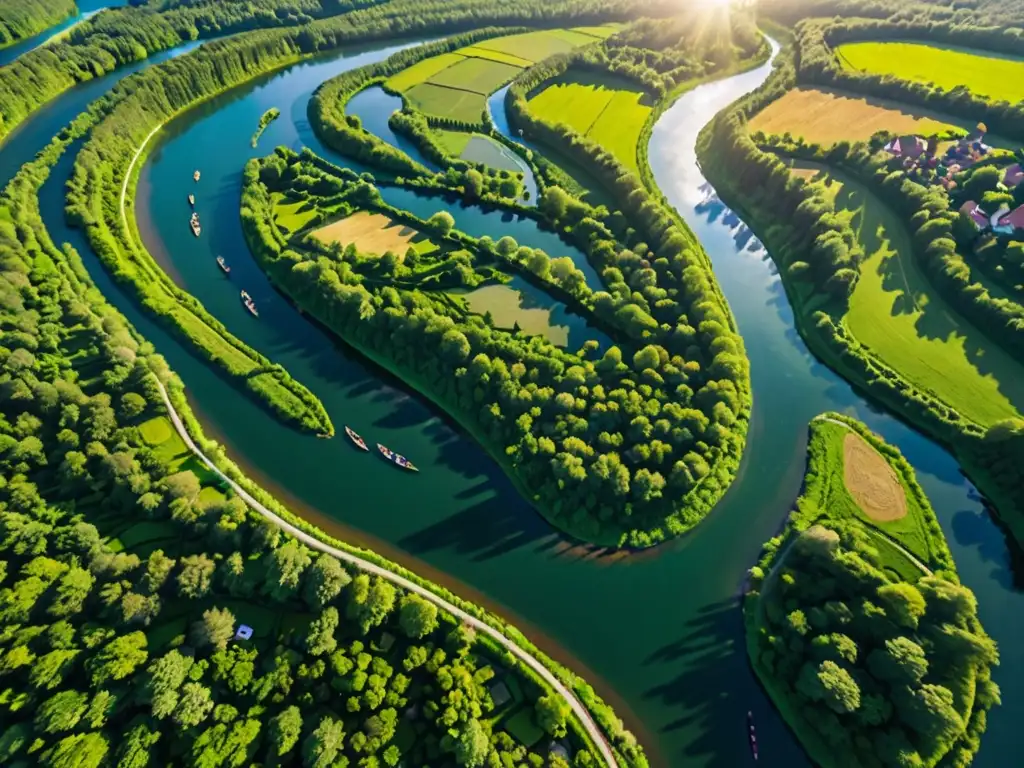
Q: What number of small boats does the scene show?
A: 8